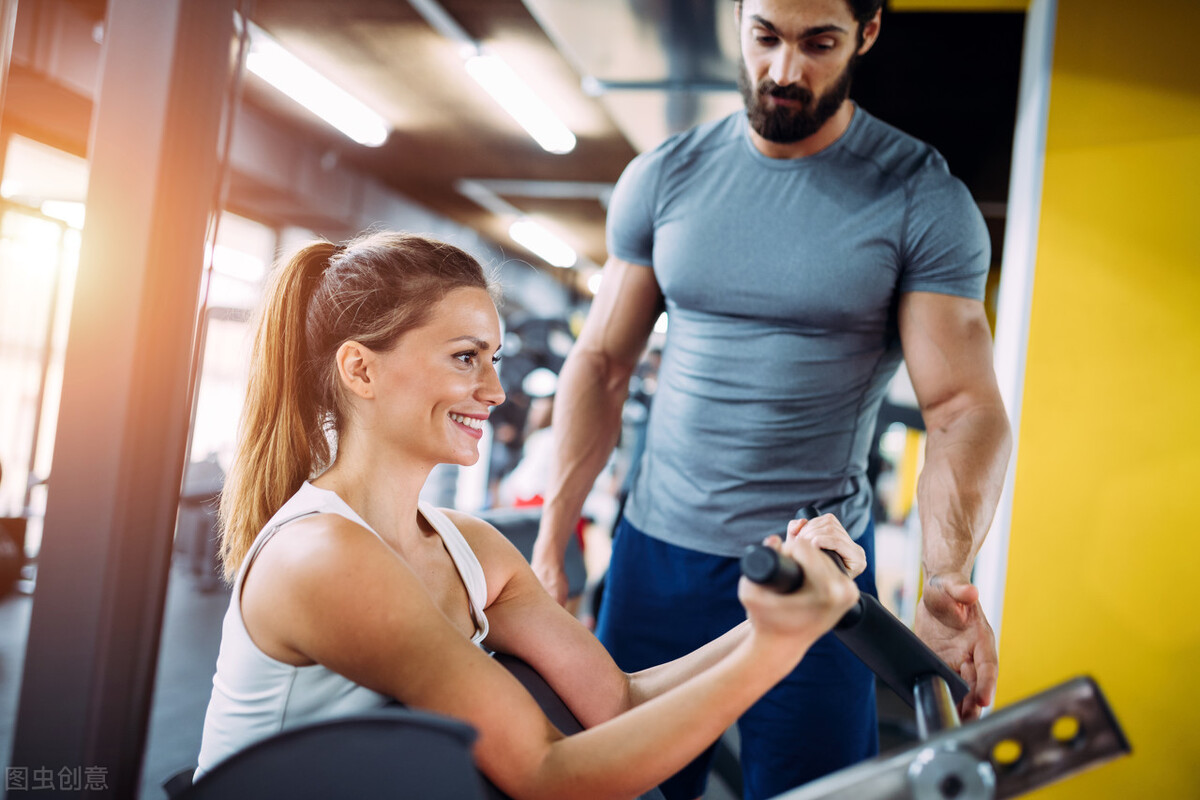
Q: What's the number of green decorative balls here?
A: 0